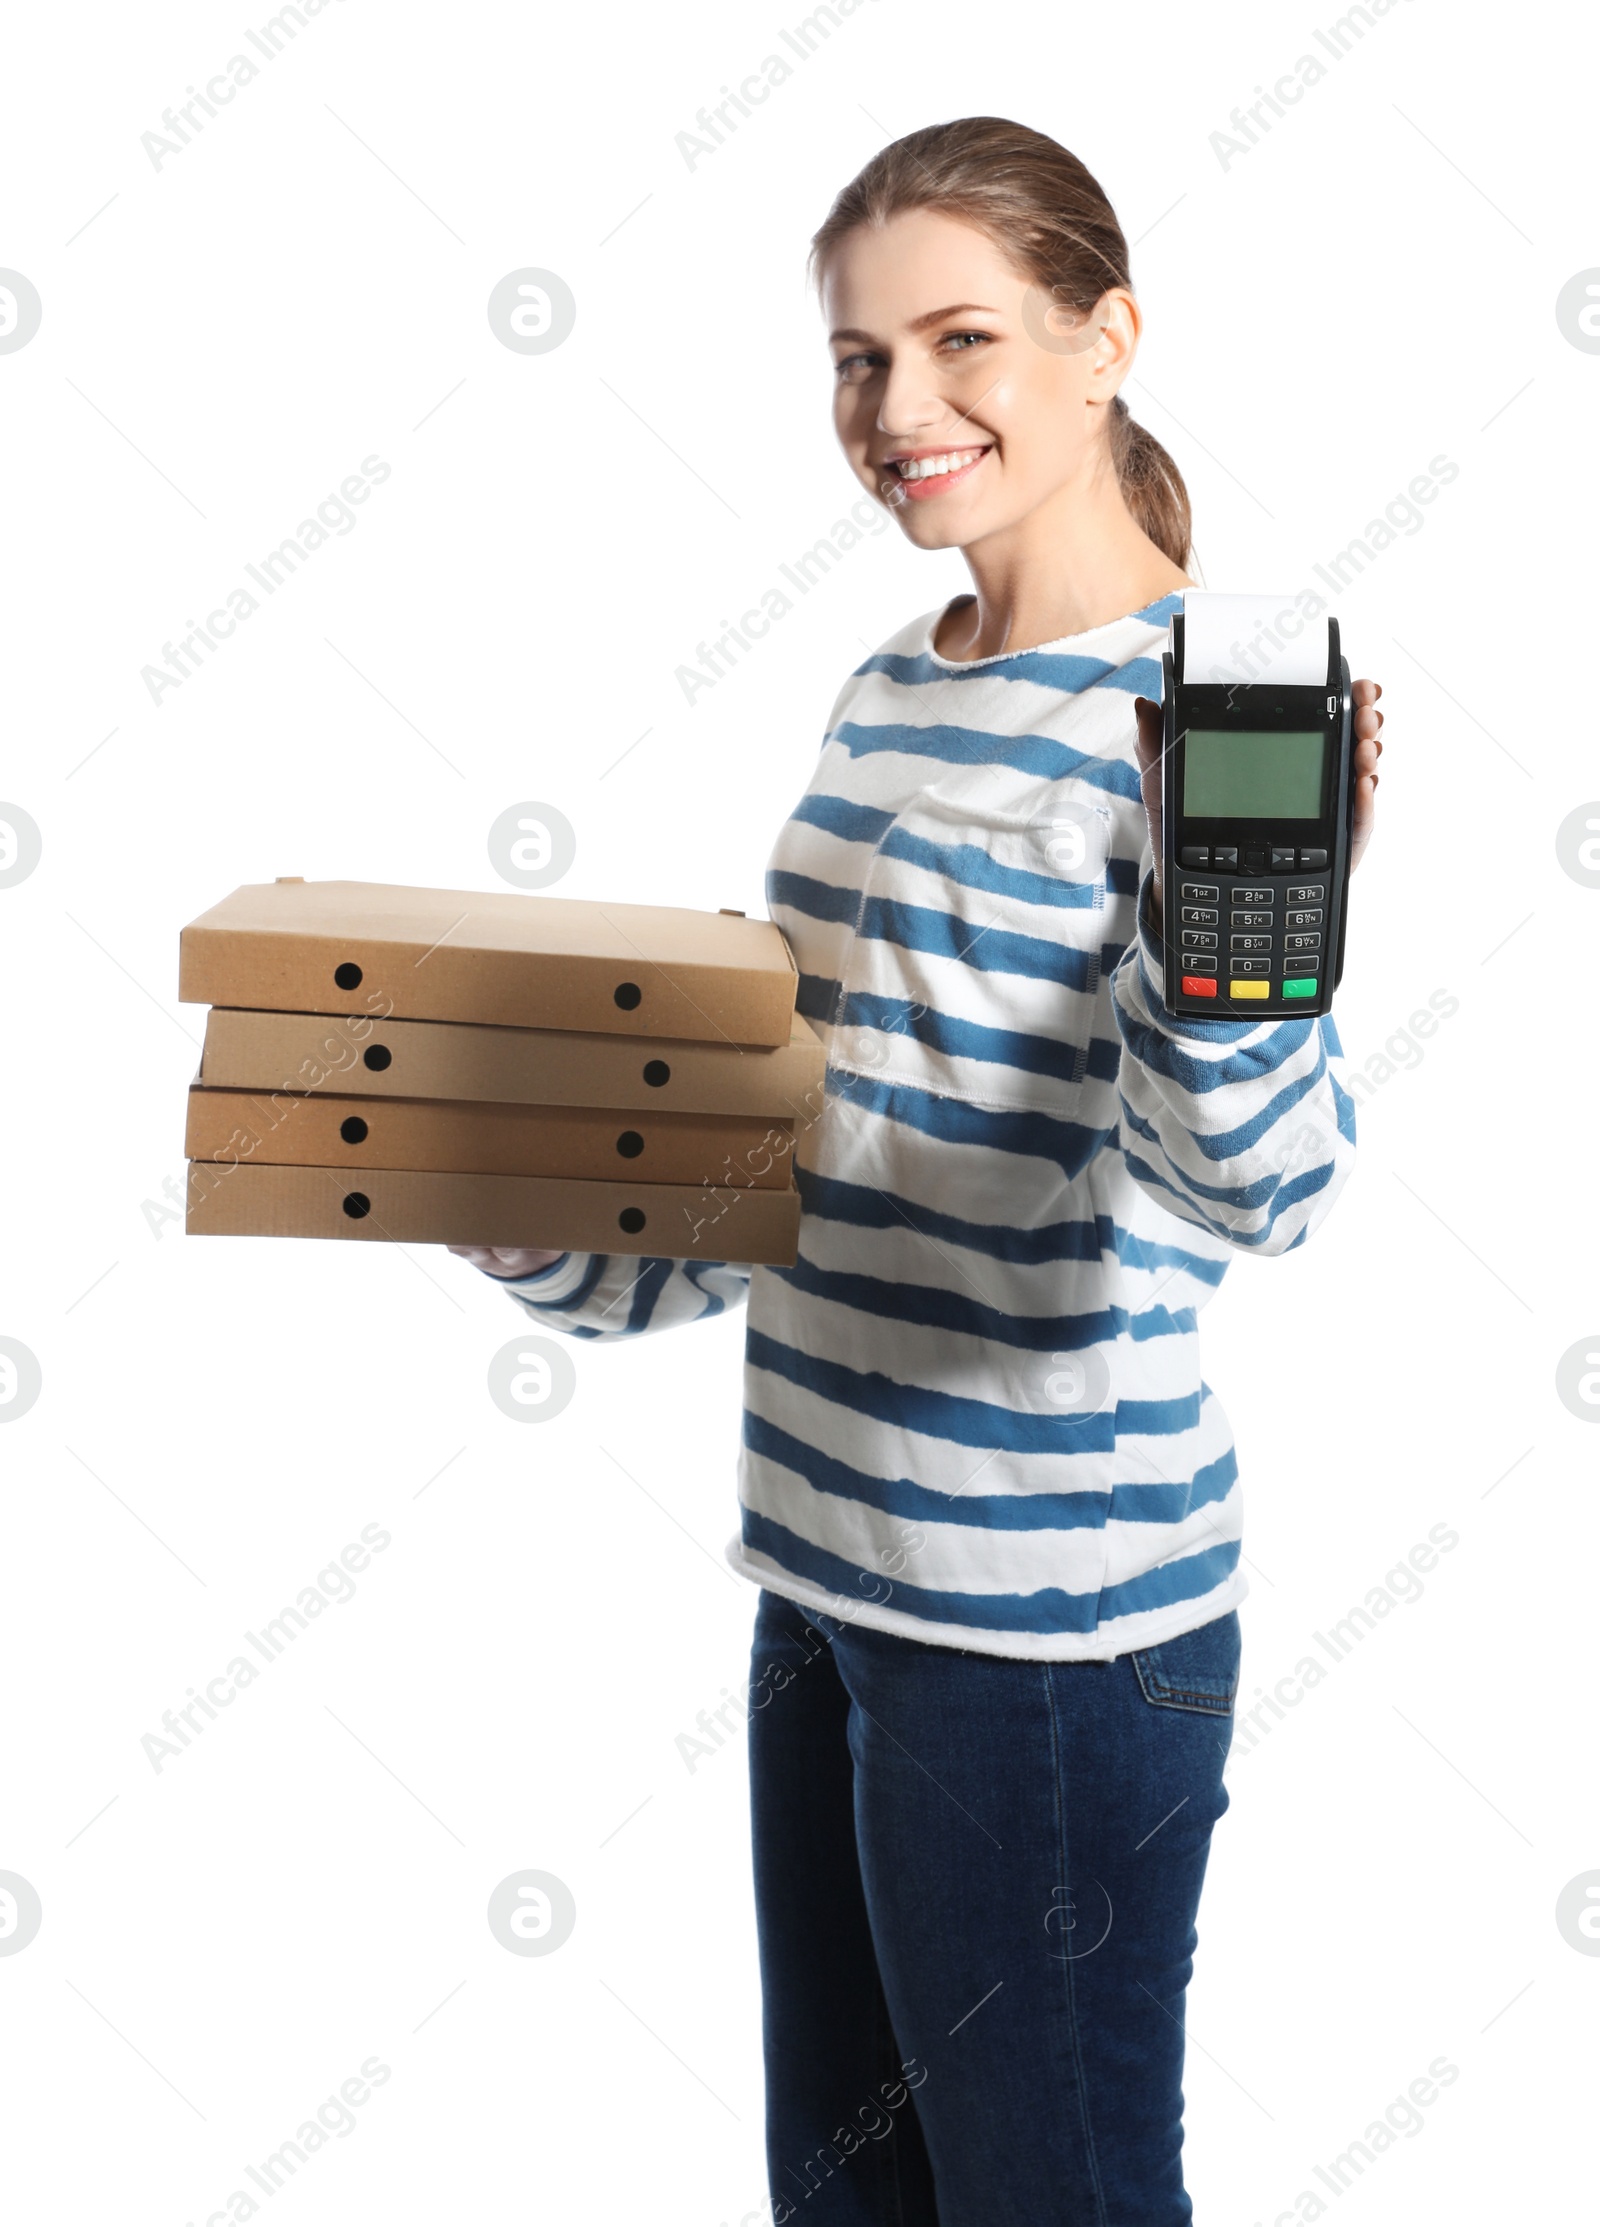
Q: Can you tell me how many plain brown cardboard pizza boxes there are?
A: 4